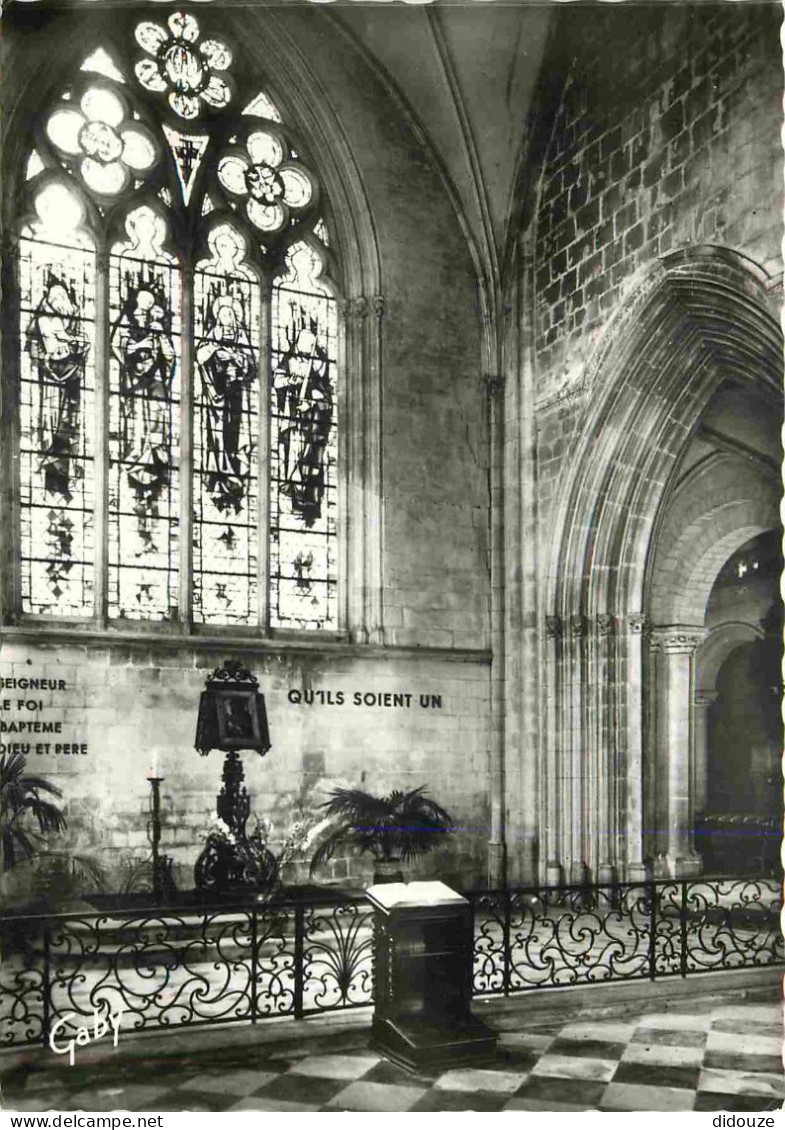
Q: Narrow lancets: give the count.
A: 4